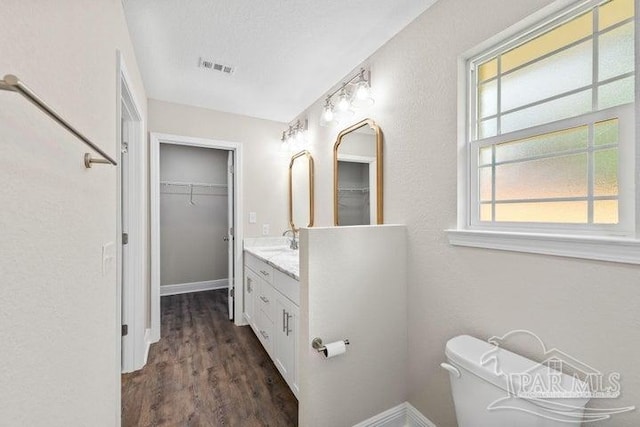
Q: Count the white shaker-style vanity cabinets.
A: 1